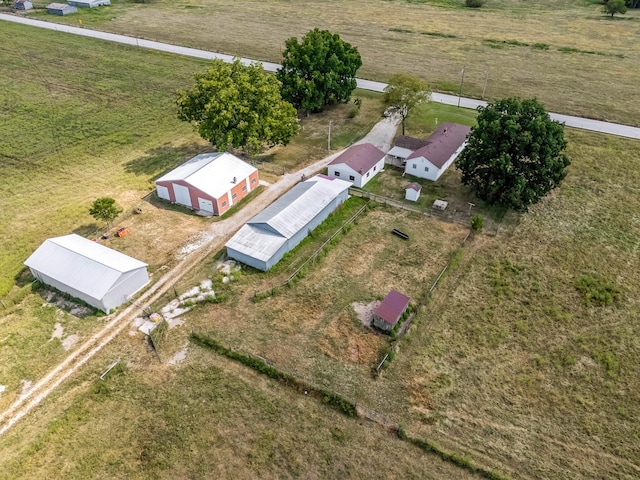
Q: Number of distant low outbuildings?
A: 3